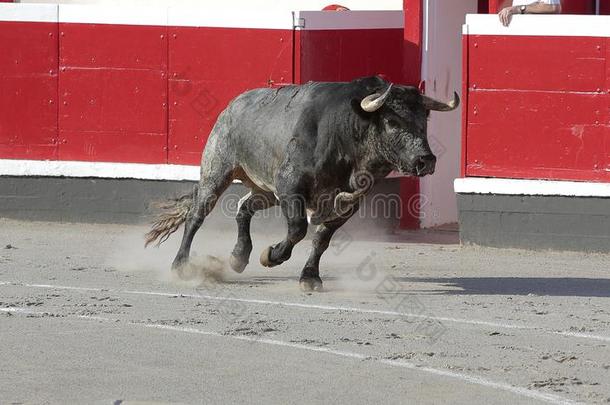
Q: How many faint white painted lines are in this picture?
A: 2